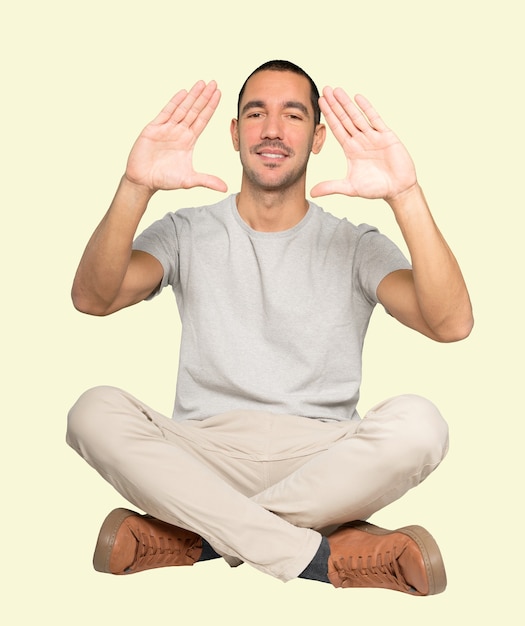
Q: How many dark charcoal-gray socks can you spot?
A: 2